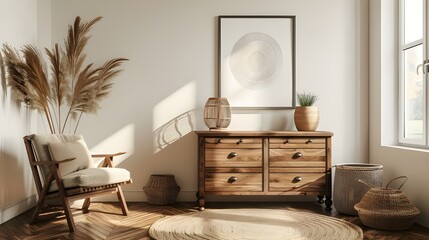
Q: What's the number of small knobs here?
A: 4